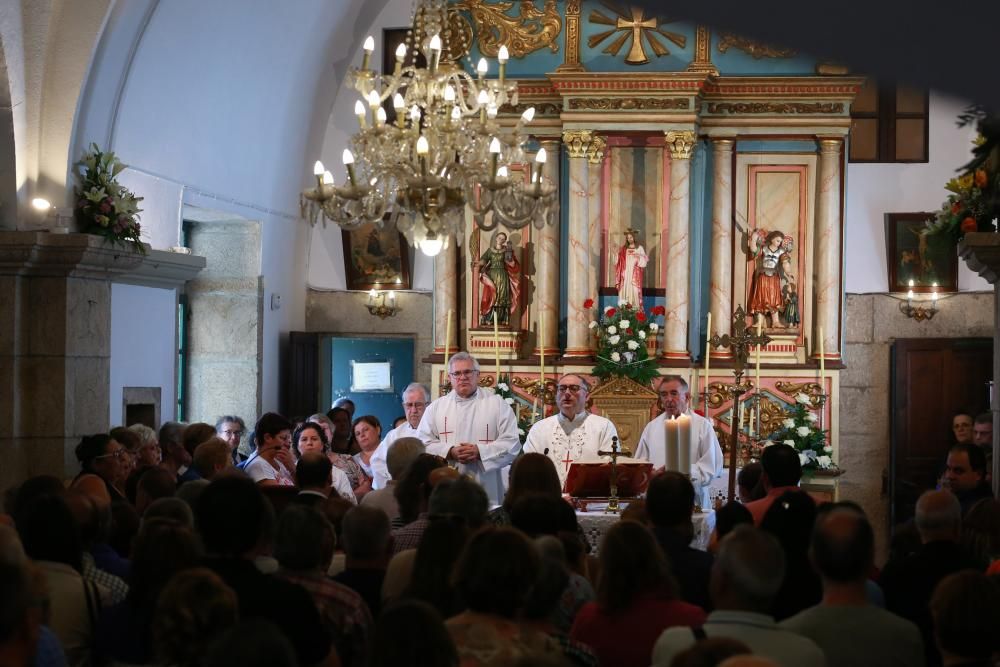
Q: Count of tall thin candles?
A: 6